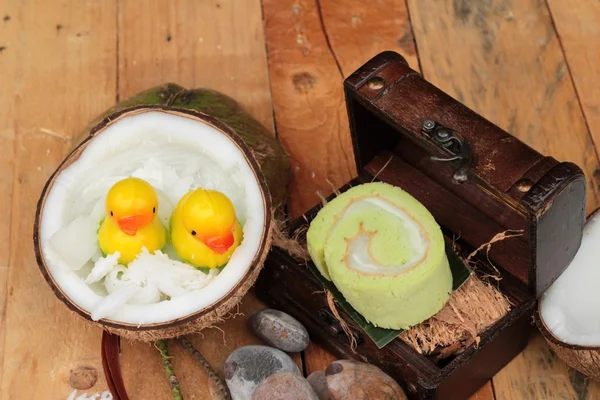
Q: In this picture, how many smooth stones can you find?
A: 5